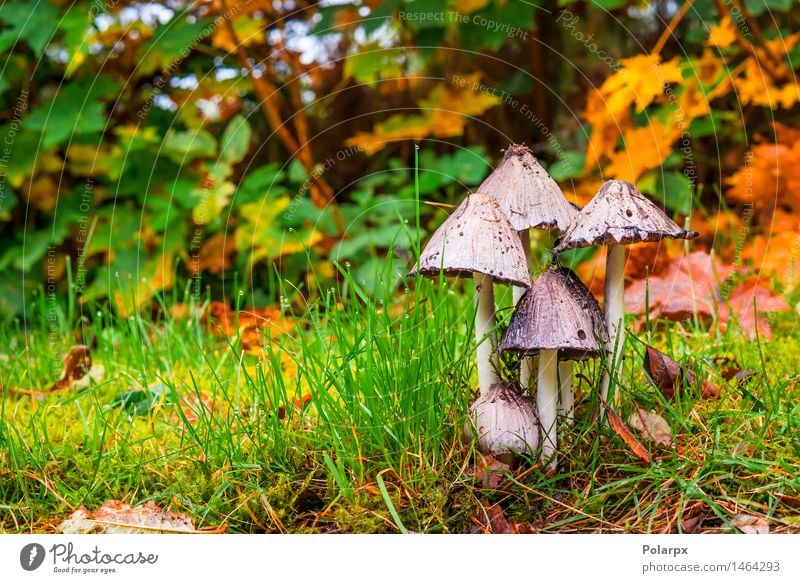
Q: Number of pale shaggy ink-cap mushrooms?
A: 5